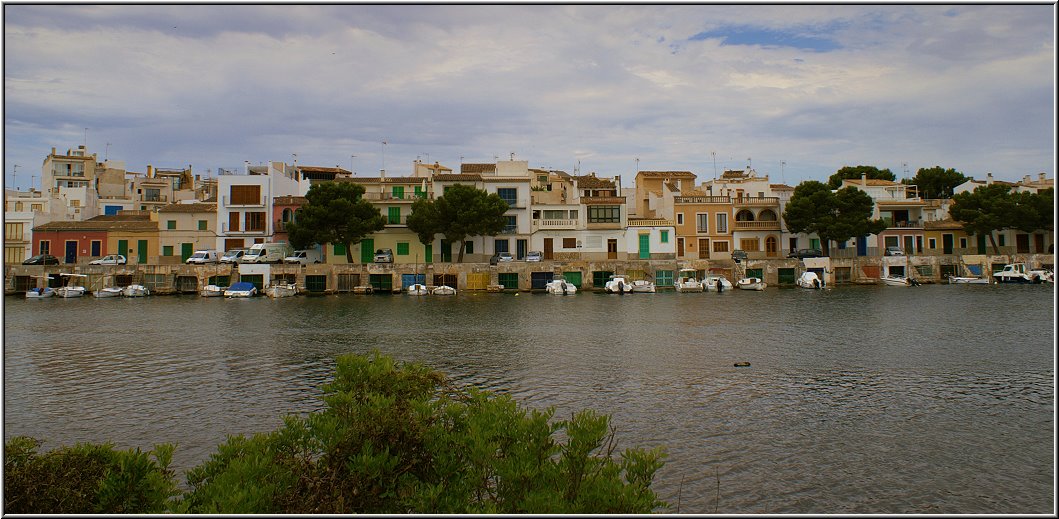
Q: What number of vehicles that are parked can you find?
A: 12